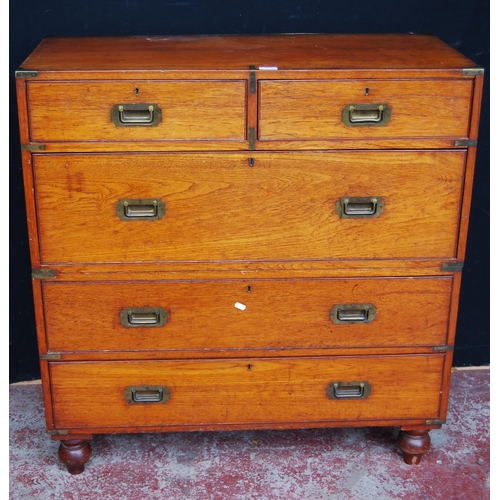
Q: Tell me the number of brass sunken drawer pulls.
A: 8